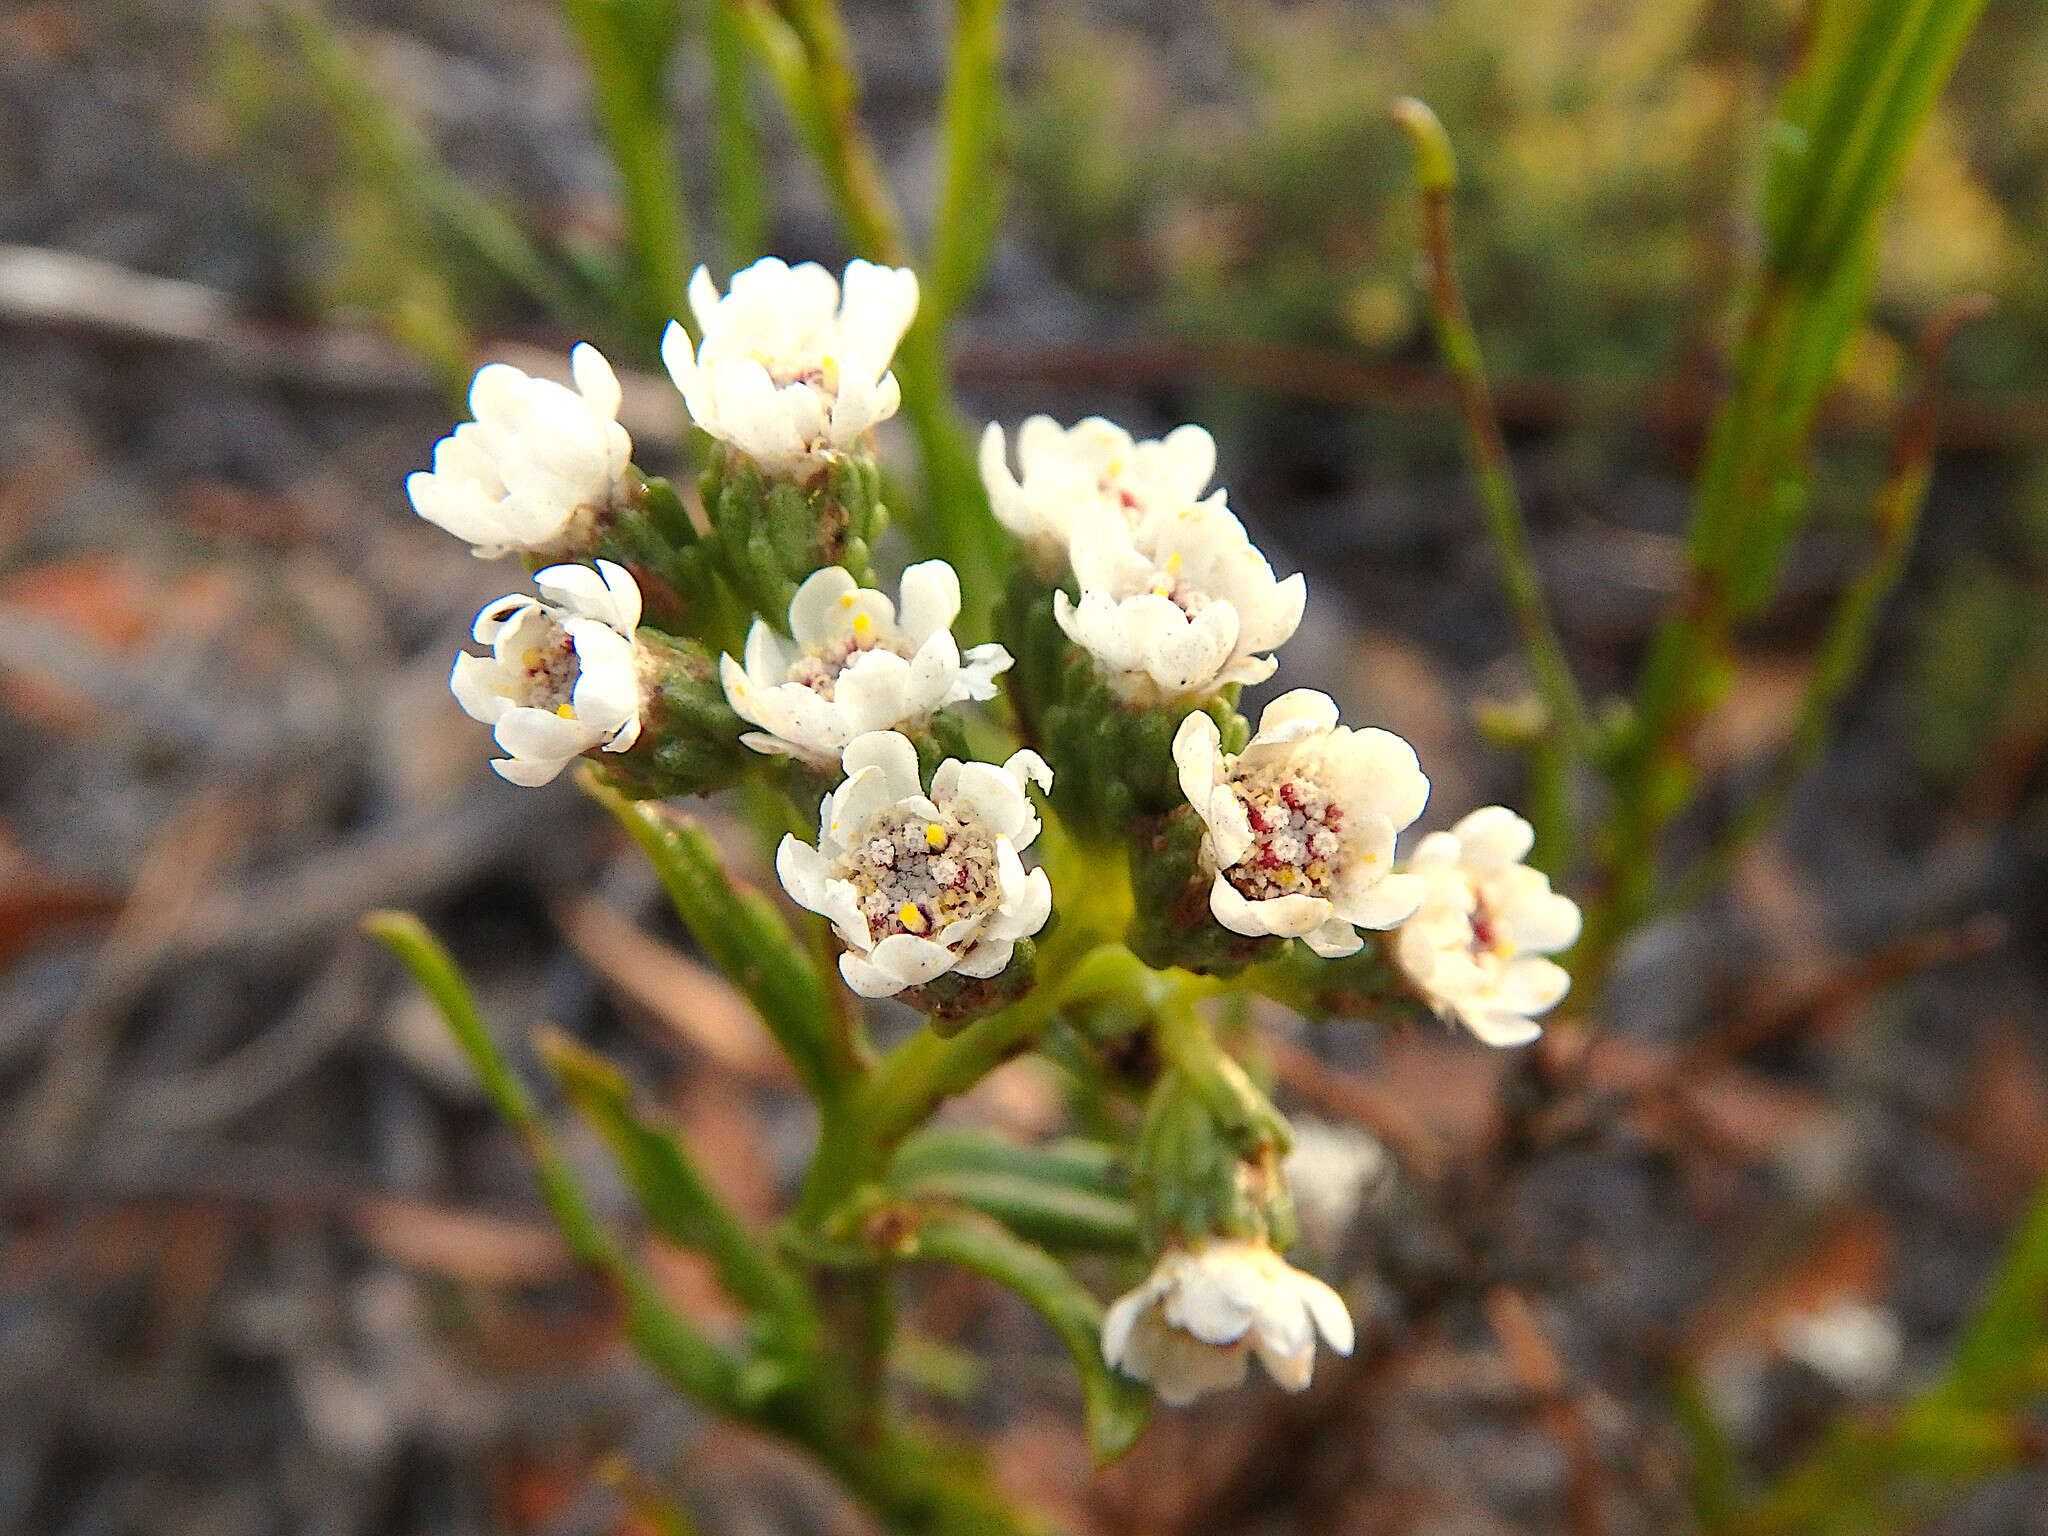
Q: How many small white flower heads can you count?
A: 10